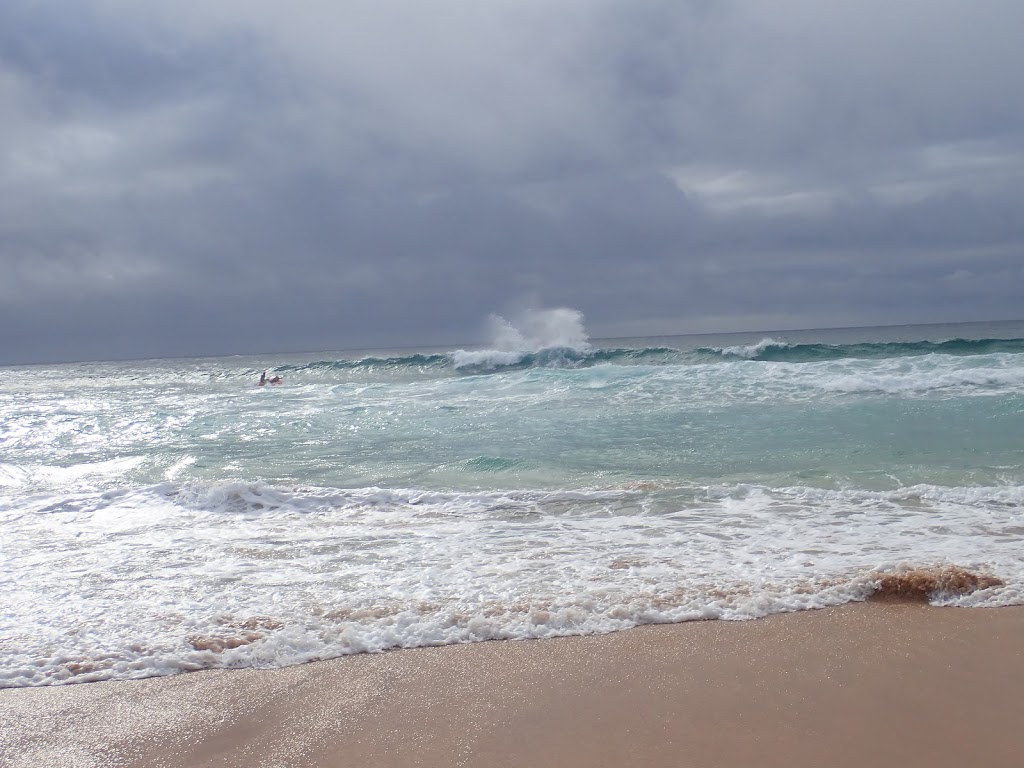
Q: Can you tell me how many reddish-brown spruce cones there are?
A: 0